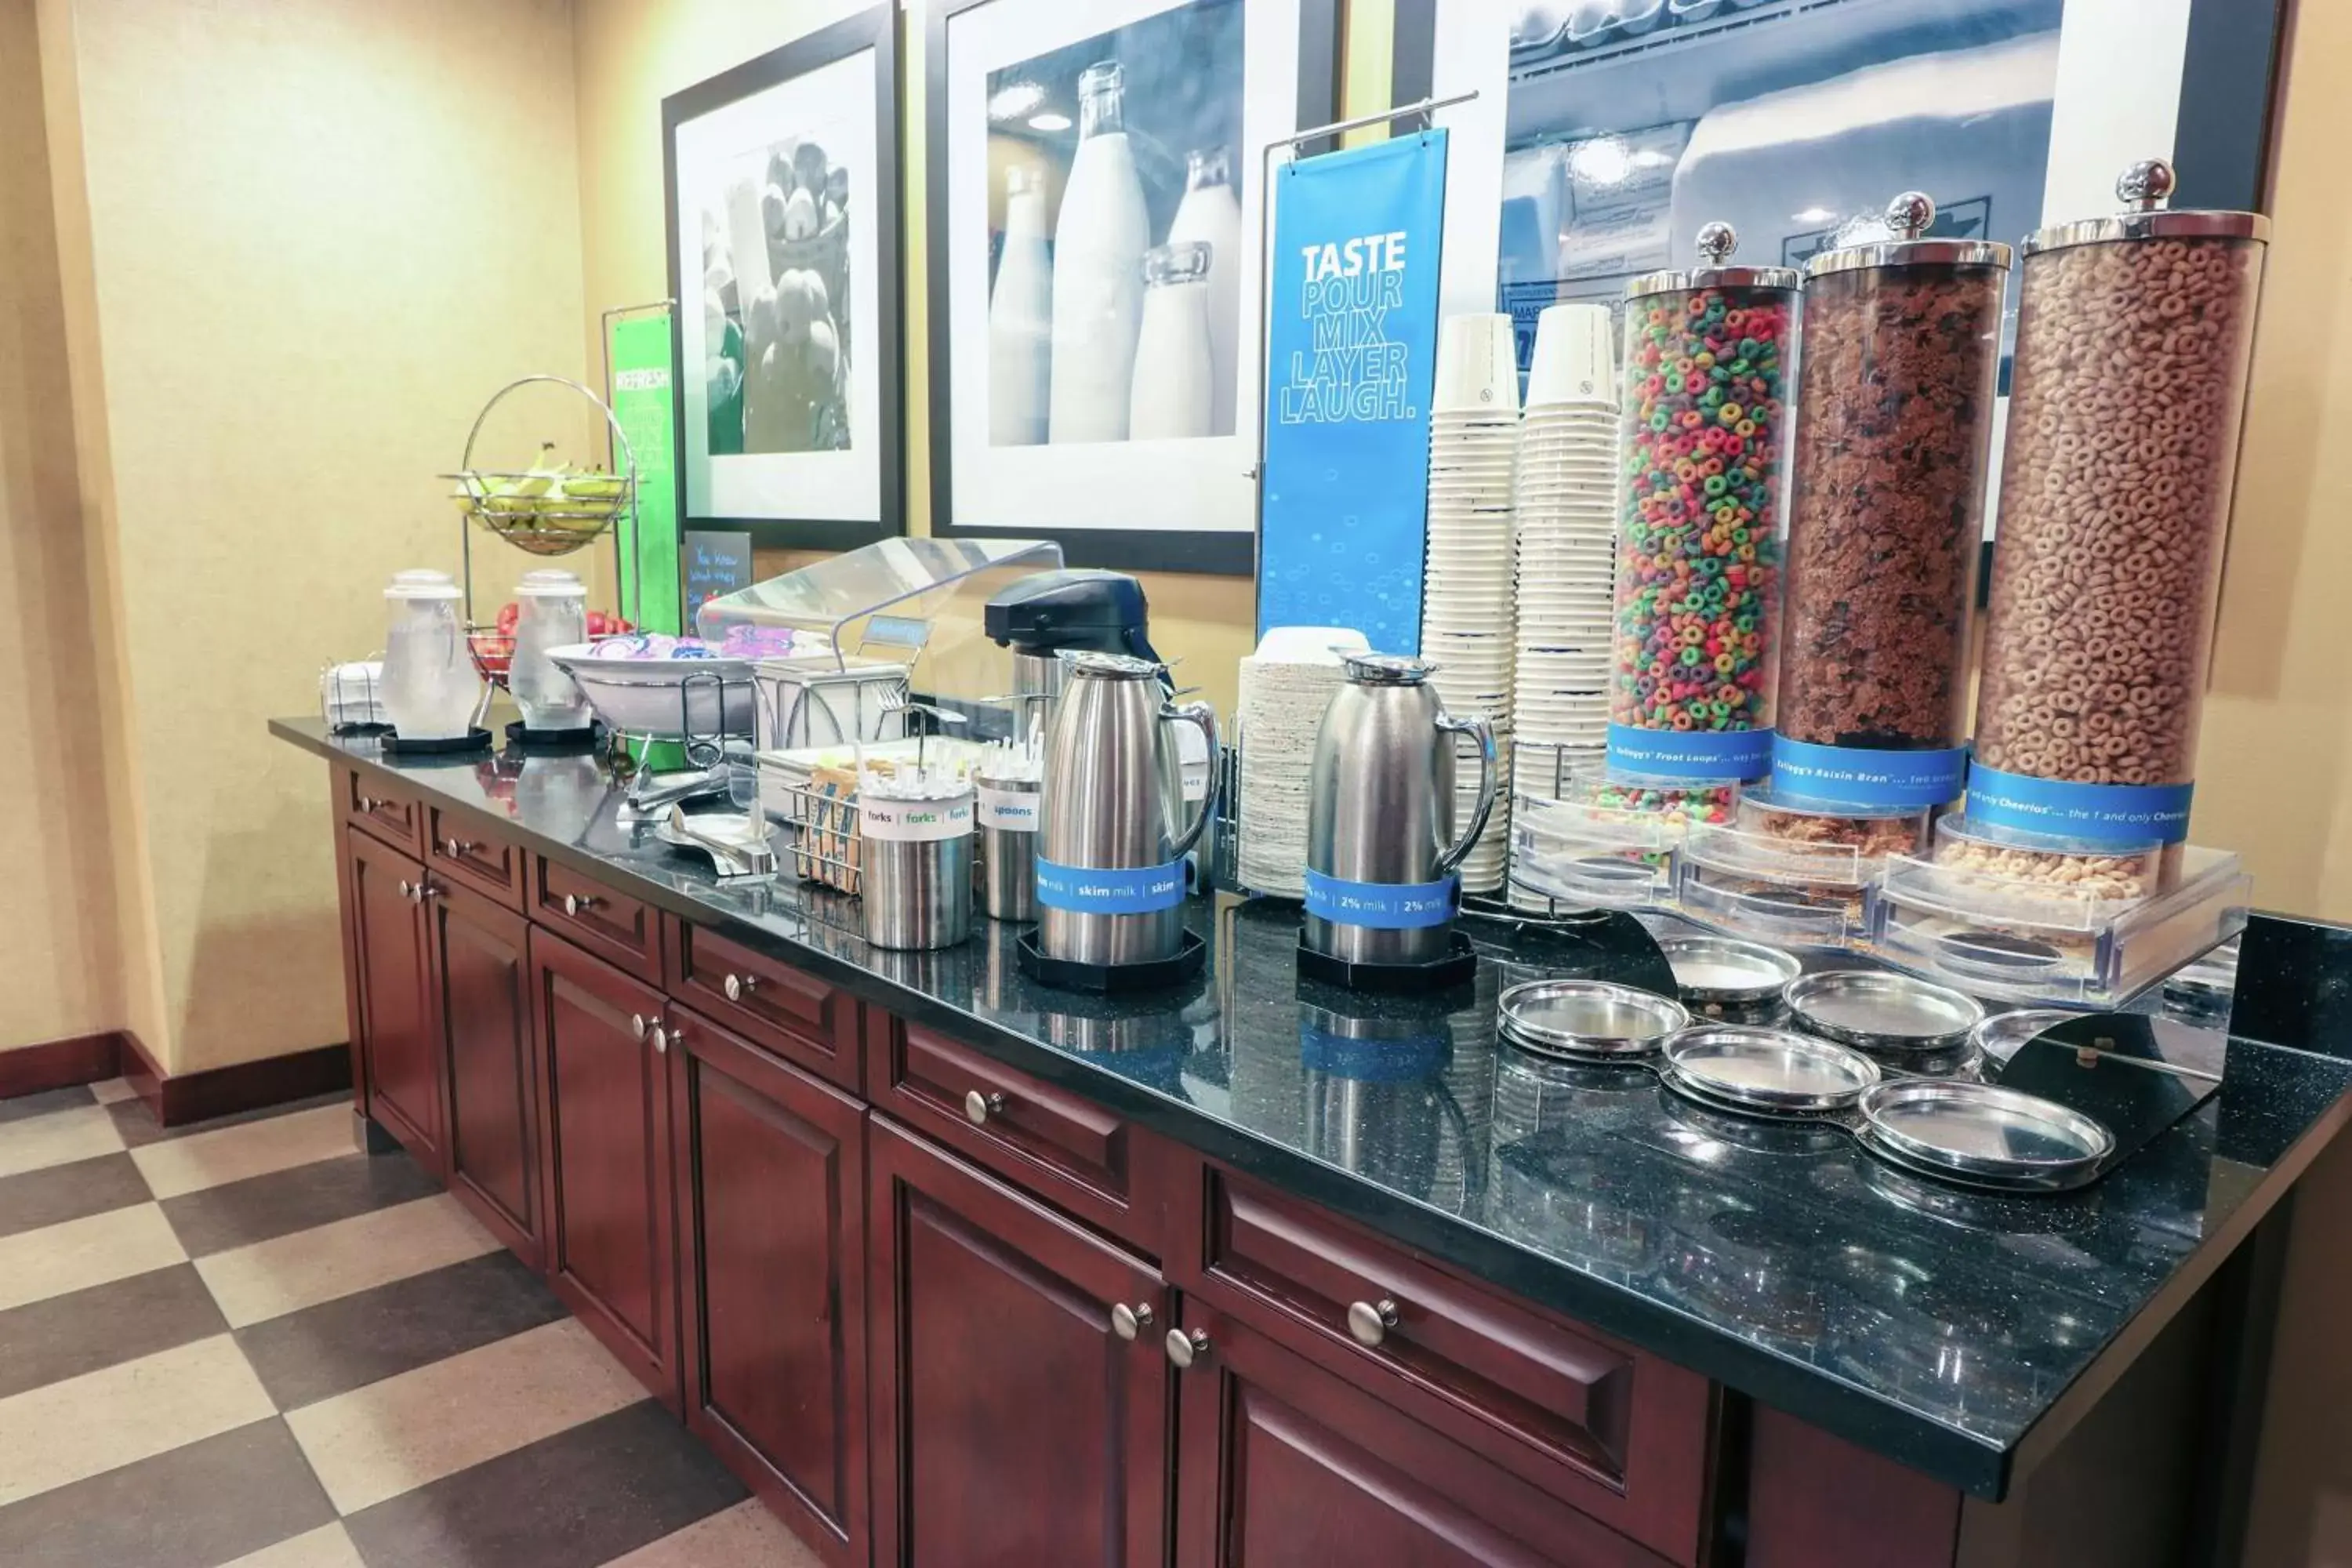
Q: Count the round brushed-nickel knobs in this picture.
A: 12